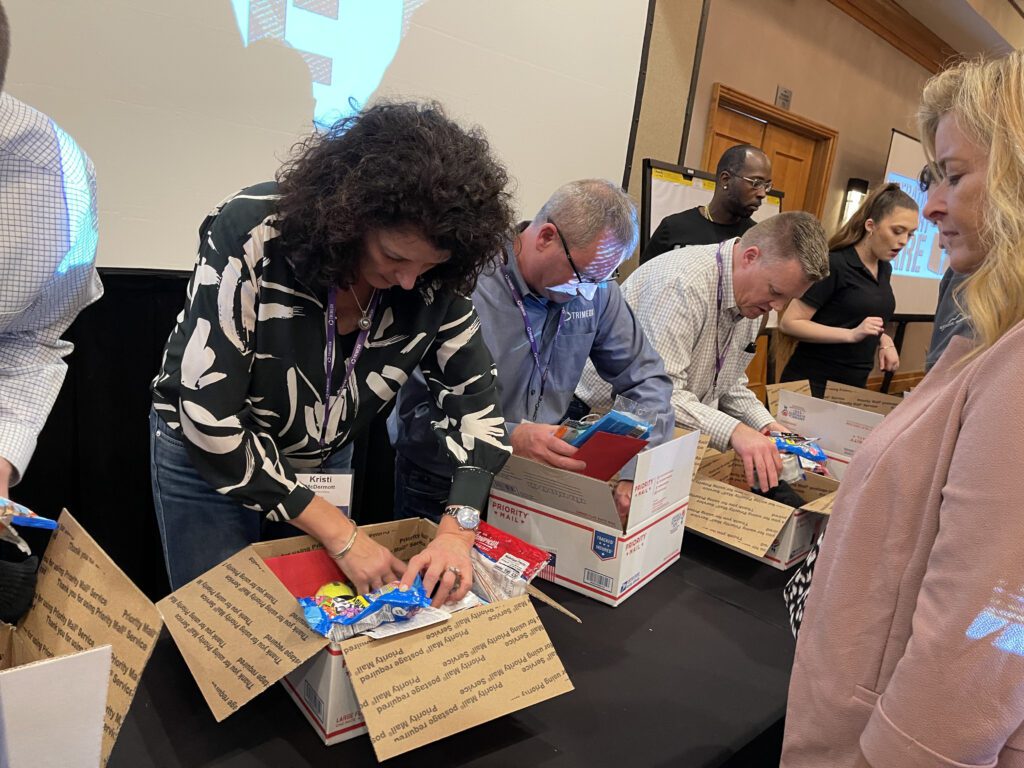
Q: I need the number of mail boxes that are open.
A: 5